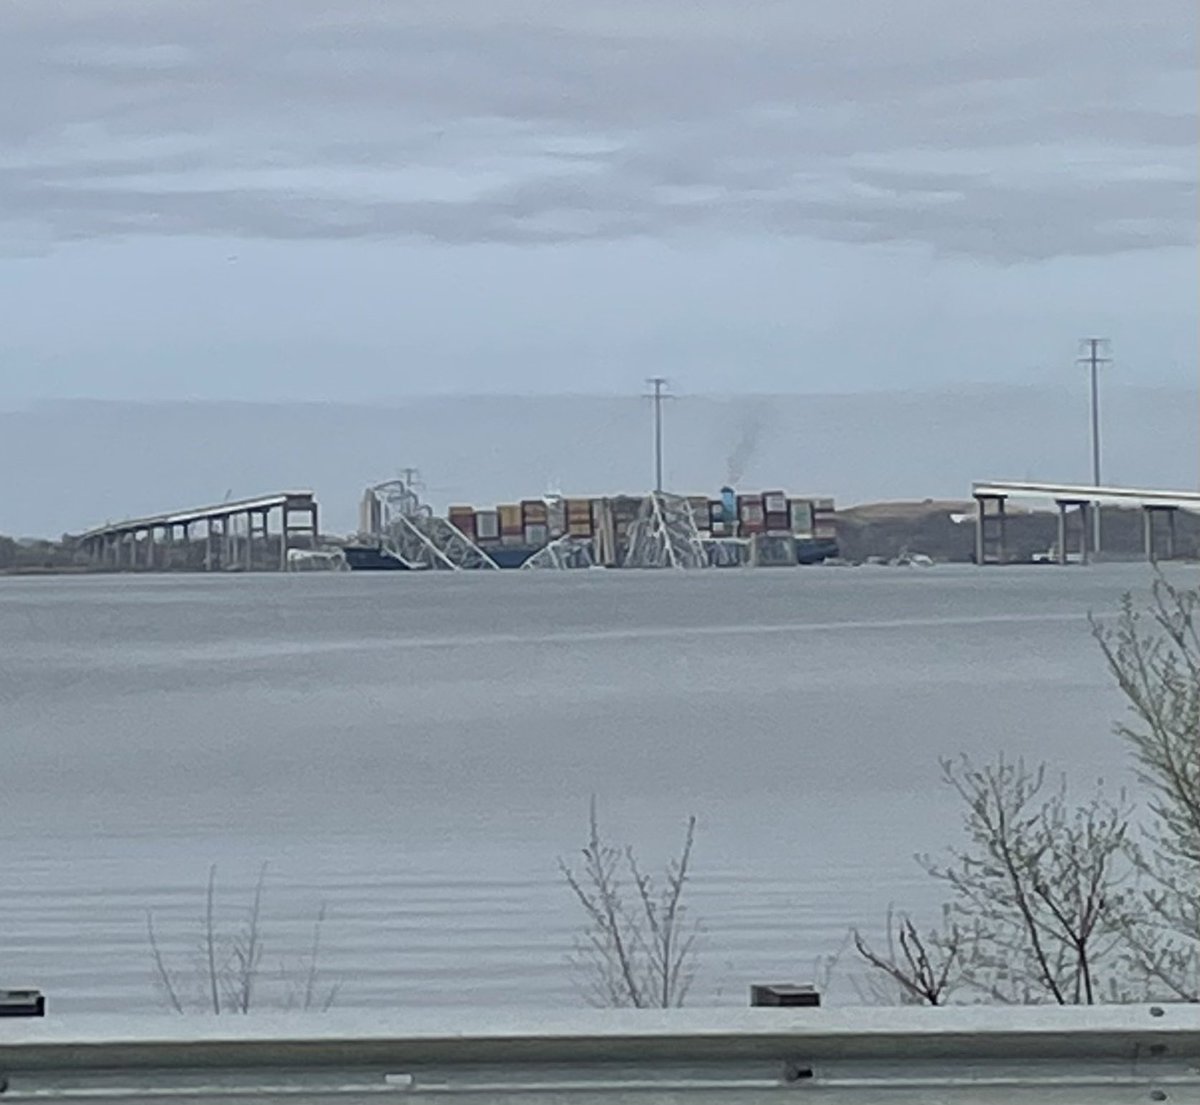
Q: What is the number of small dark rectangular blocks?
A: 2